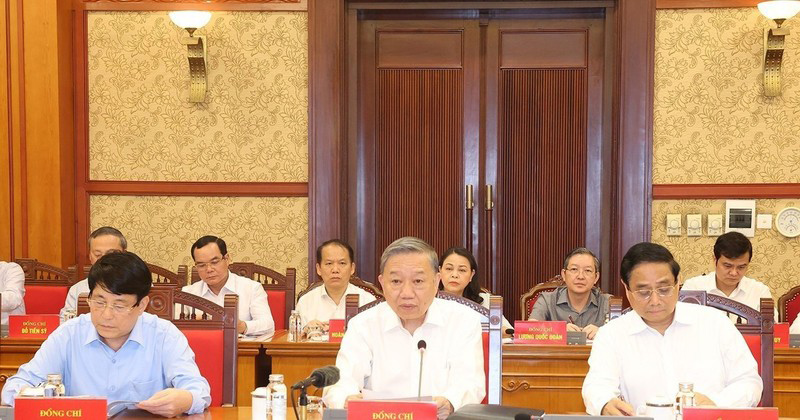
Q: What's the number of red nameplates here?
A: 7